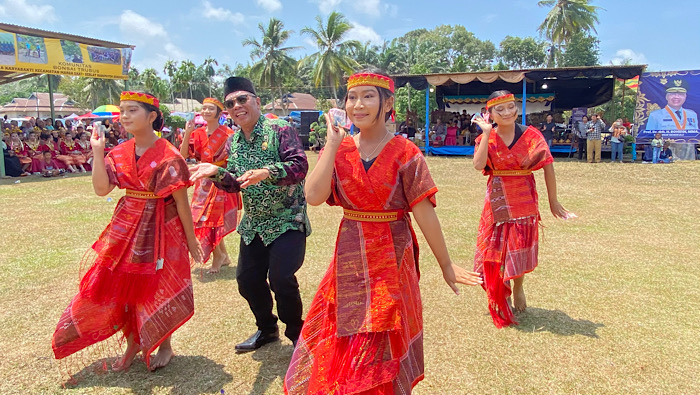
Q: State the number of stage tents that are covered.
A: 2